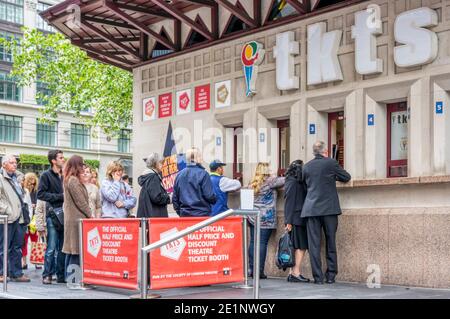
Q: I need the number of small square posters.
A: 5